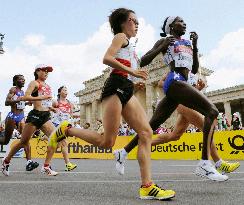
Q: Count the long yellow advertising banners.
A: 2